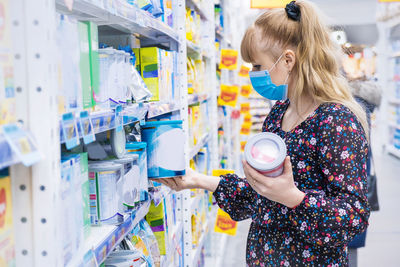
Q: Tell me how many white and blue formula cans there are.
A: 2